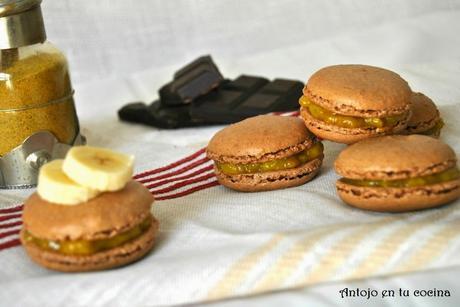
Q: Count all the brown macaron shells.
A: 10